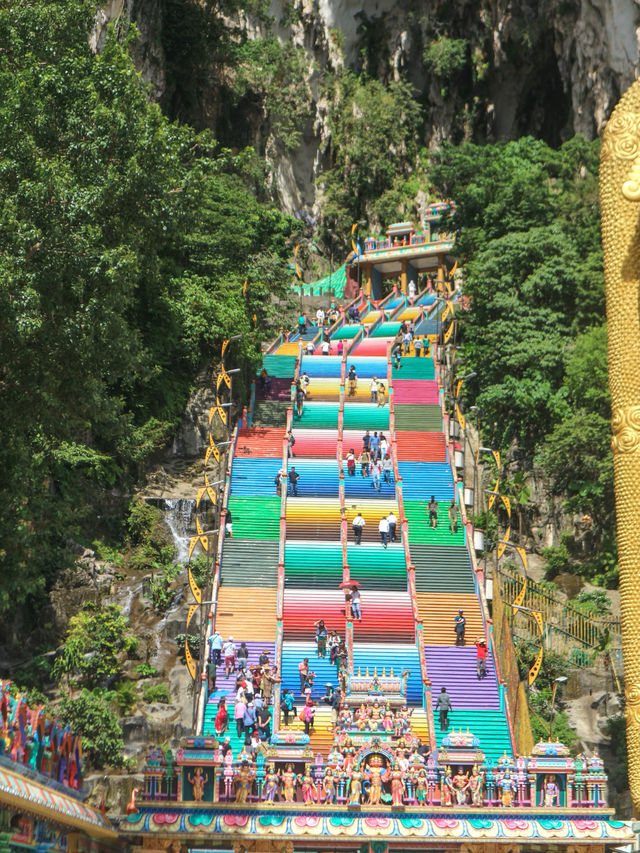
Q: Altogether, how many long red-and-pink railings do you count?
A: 5